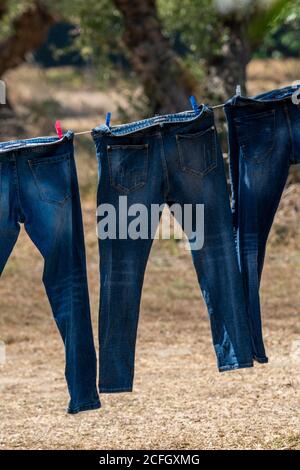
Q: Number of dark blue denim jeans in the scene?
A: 3